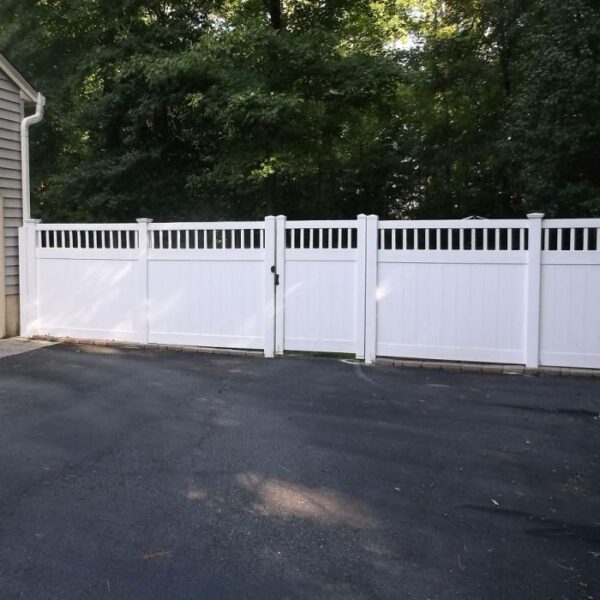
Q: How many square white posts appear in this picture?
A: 7